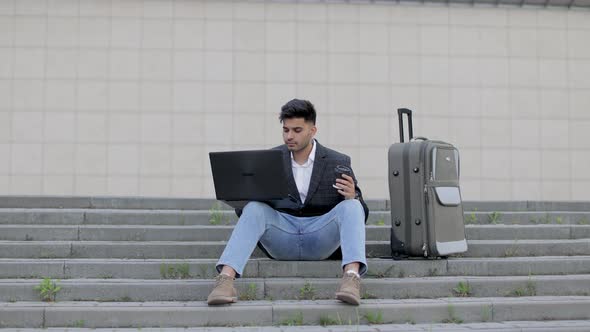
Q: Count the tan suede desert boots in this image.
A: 2